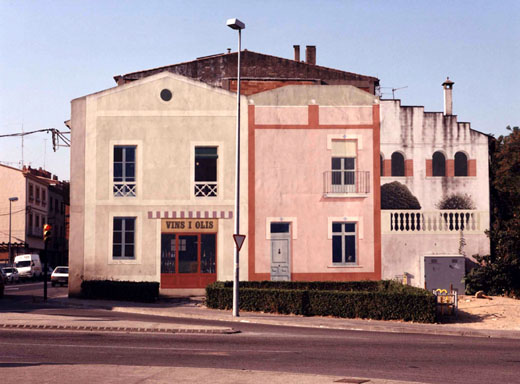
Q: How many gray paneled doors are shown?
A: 1